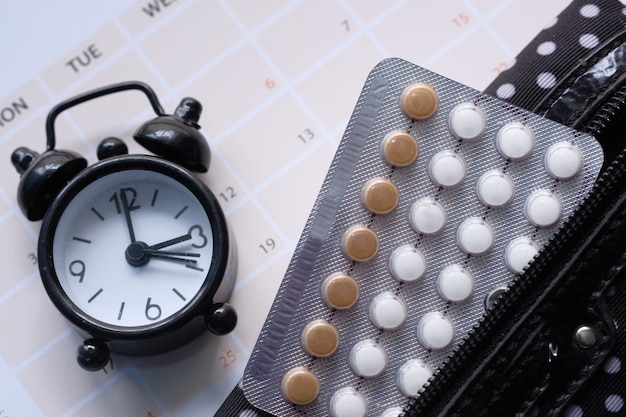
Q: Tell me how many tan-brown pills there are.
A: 7